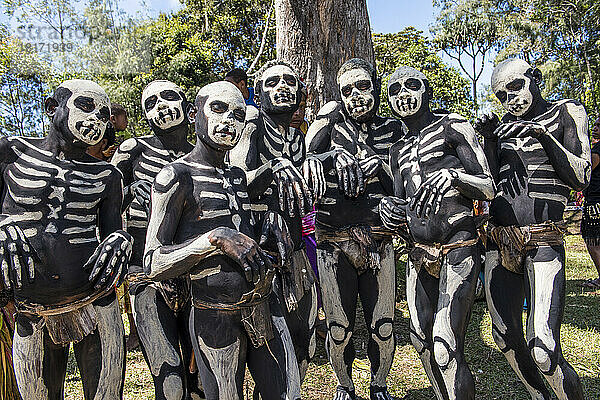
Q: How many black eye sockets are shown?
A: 14